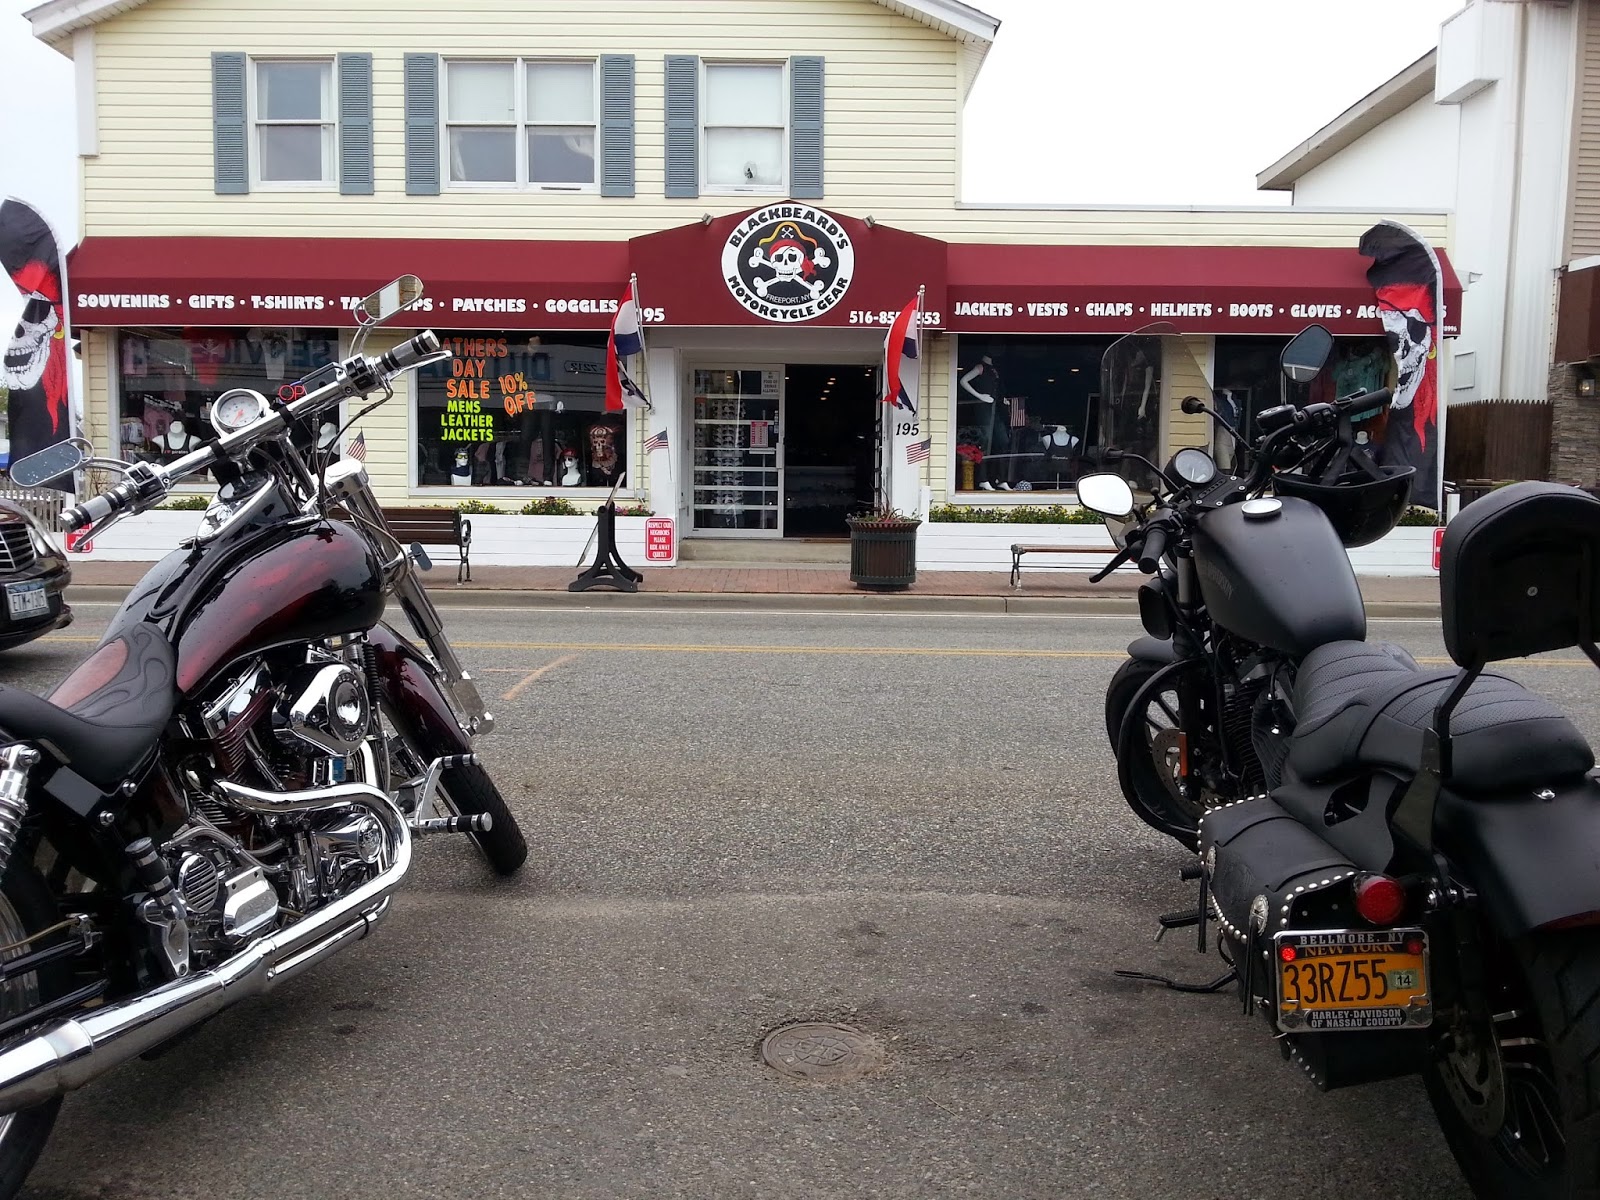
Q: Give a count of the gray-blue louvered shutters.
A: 6